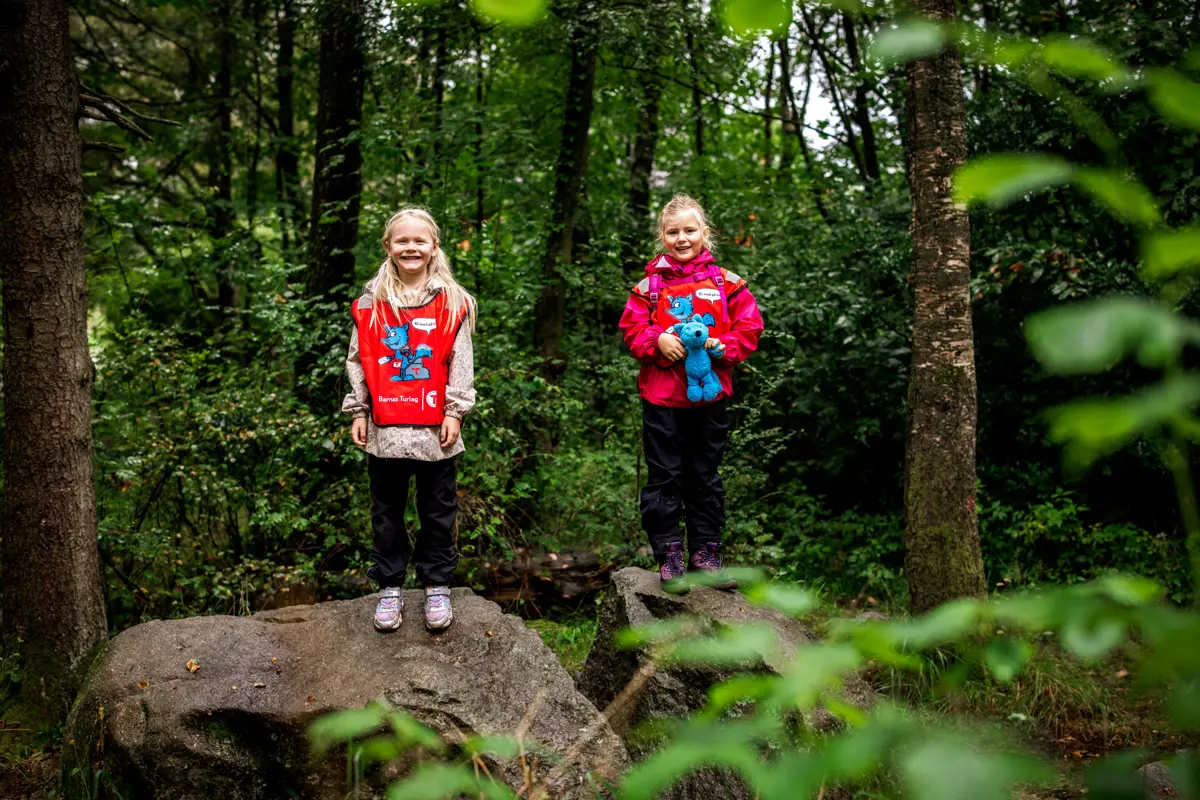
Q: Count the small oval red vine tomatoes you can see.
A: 0